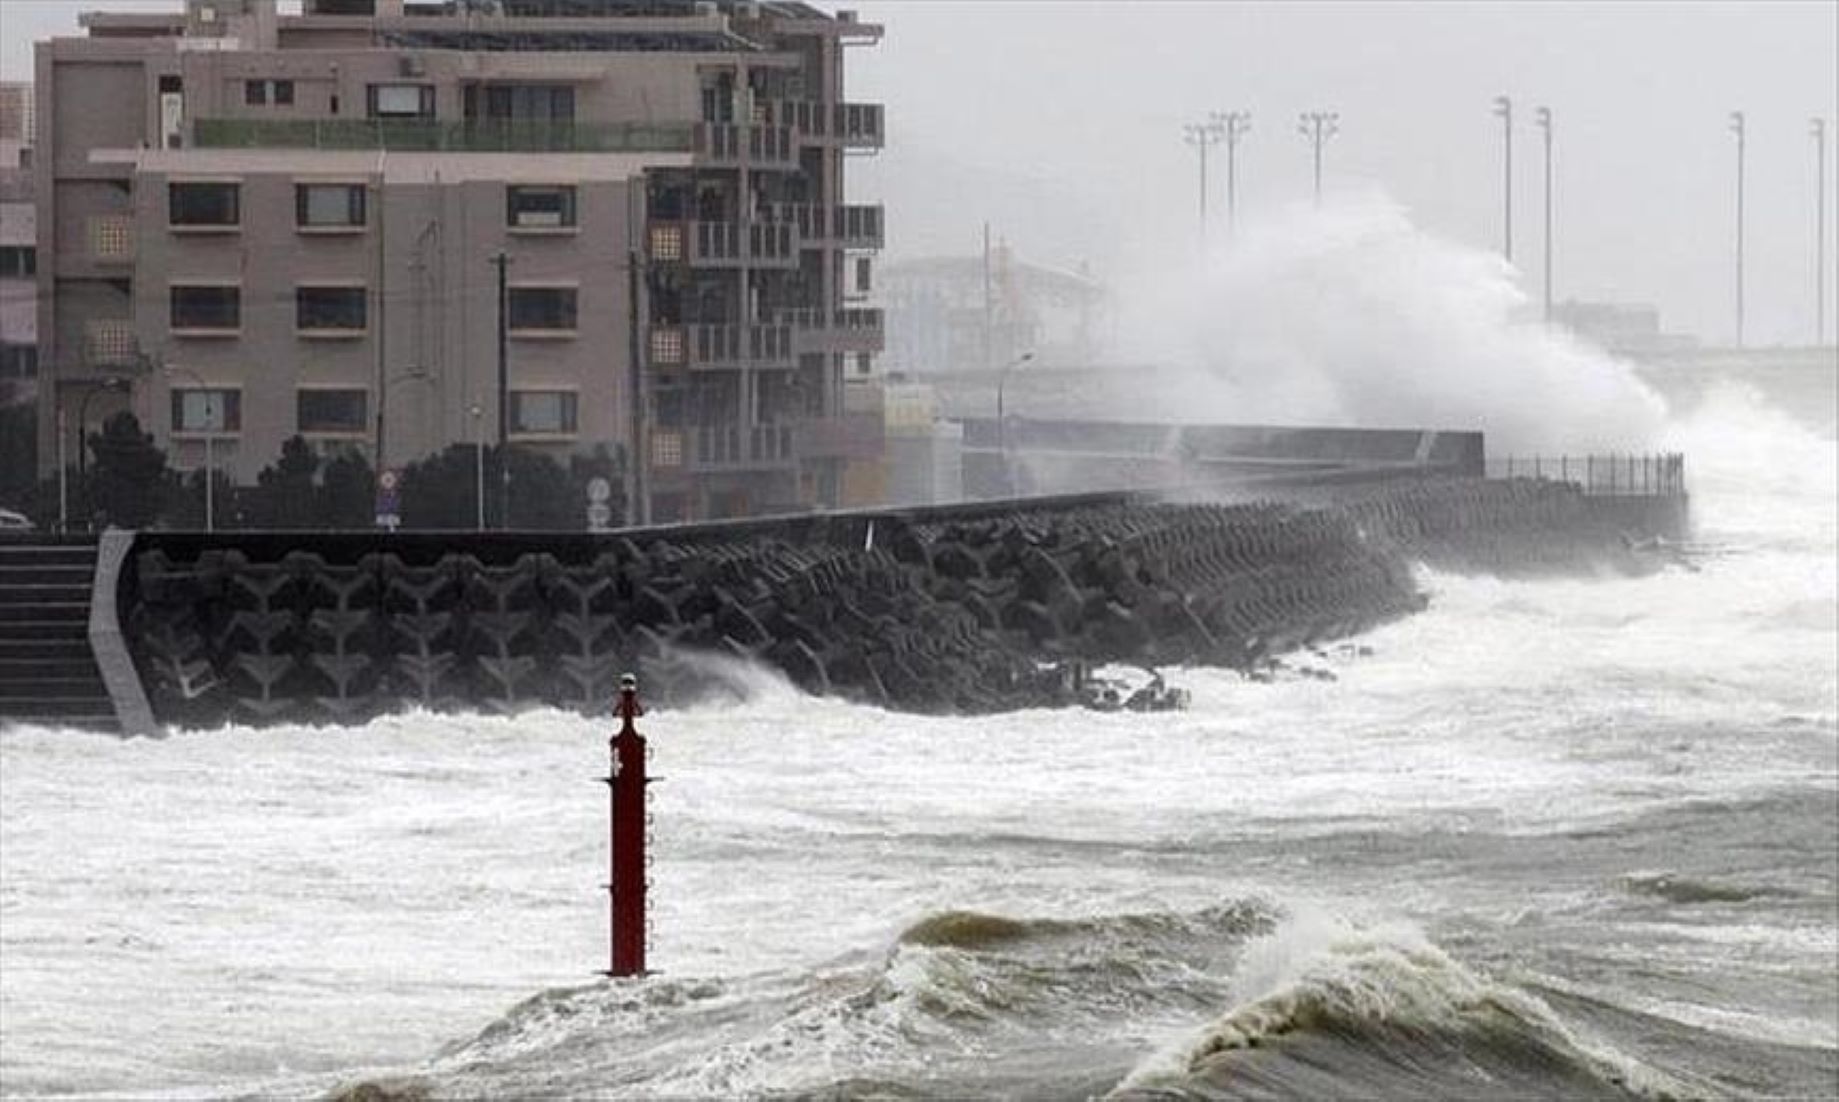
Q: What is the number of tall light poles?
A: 7